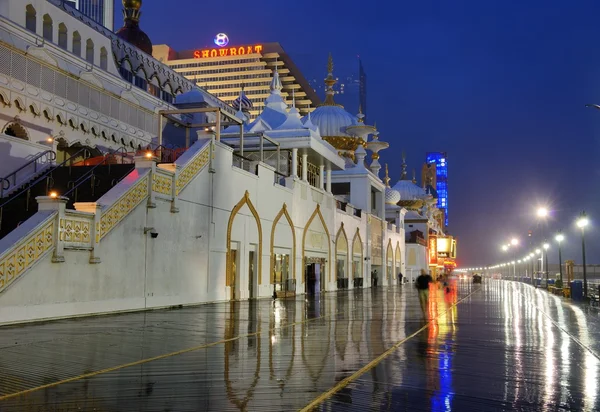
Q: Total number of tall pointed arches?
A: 7